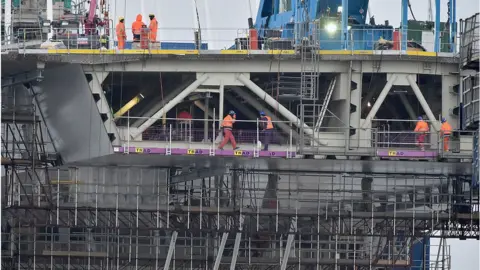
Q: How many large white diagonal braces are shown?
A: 4